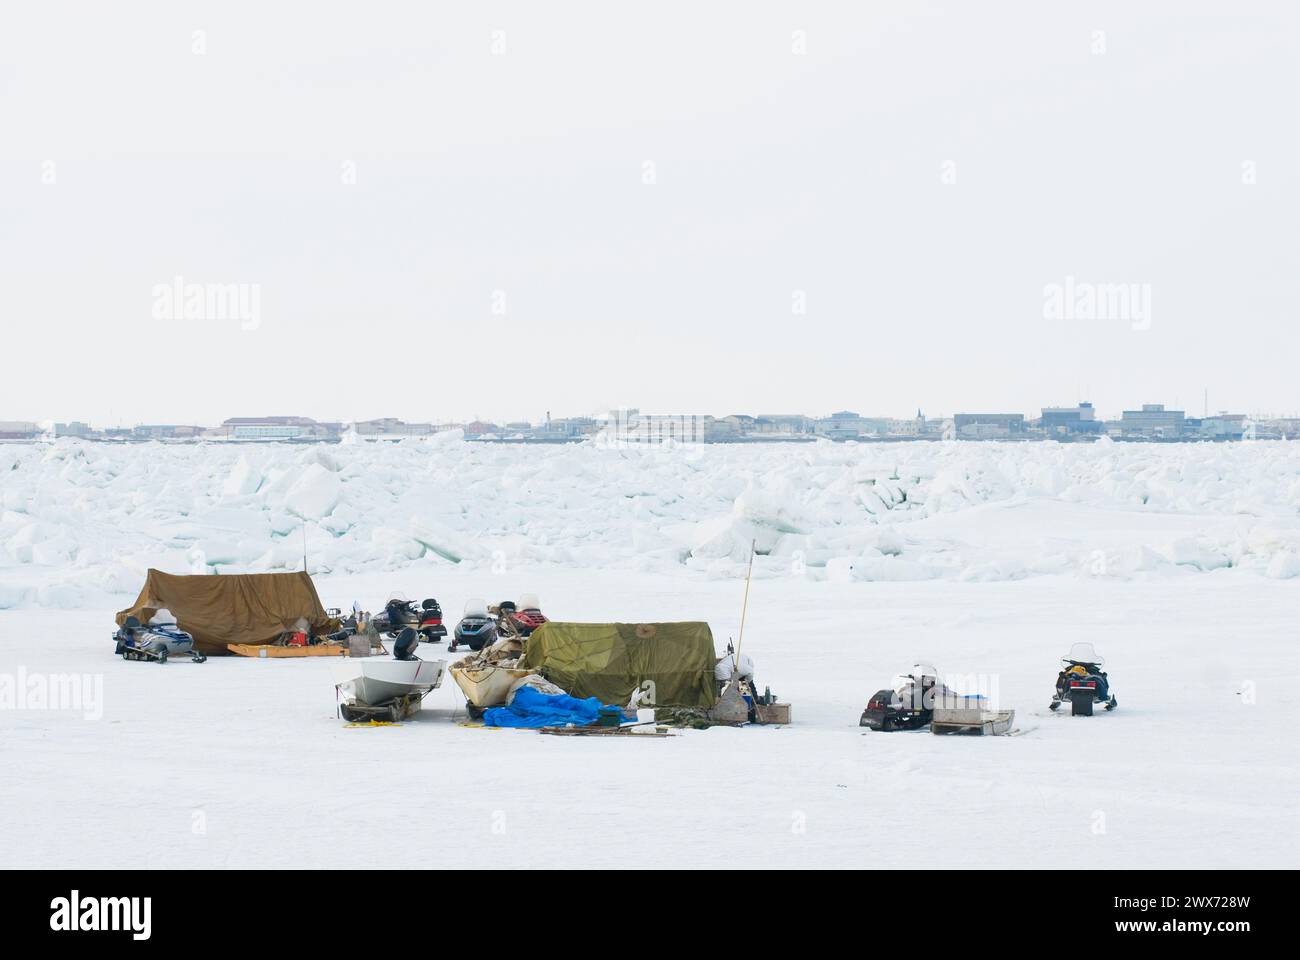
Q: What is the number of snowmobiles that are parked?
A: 6